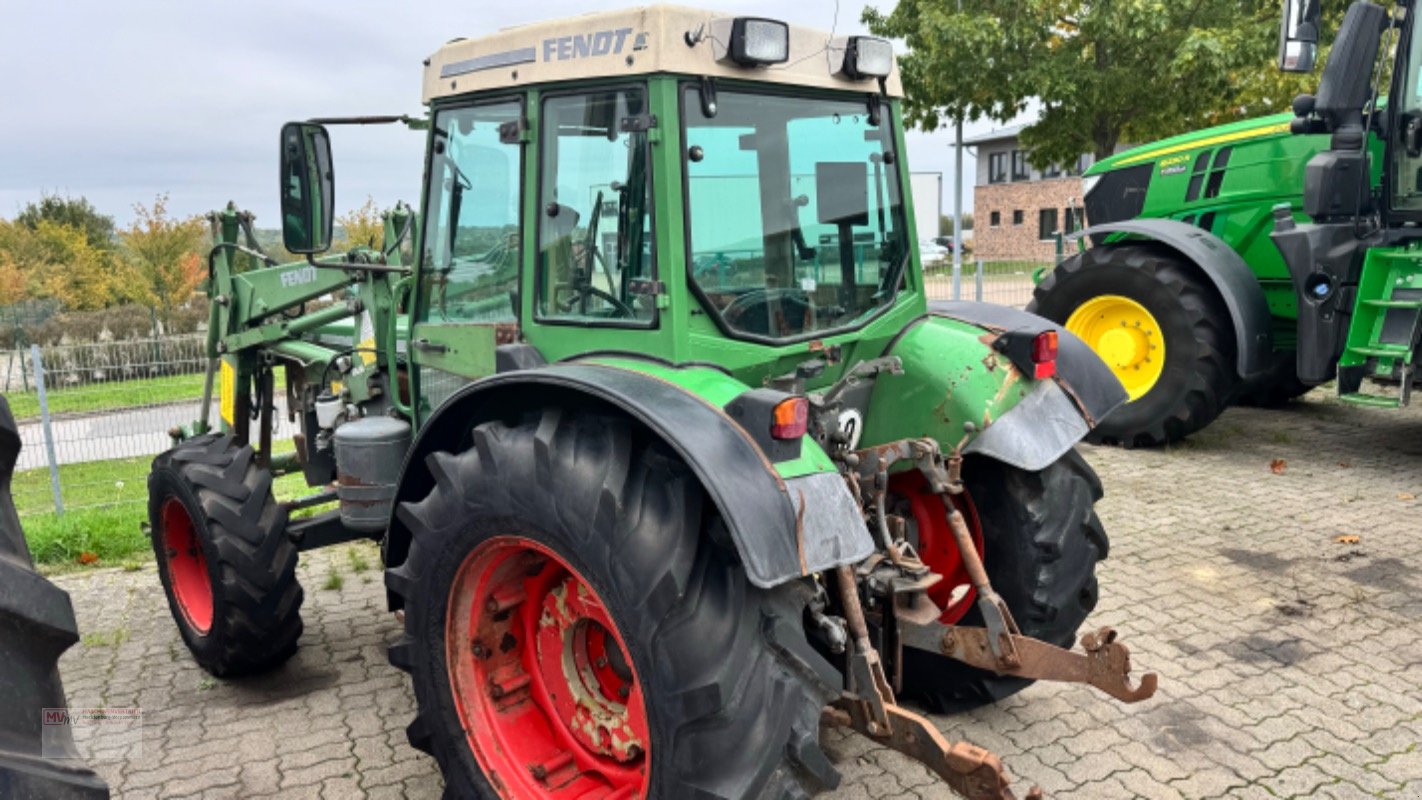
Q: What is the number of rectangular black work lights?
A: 2